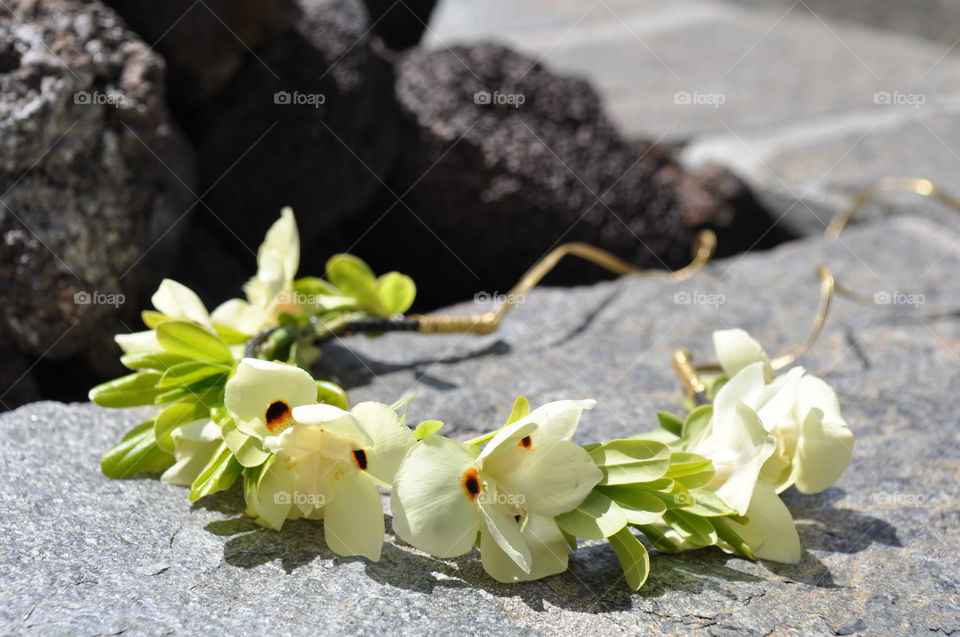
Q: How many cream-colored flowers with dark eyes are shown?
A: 2